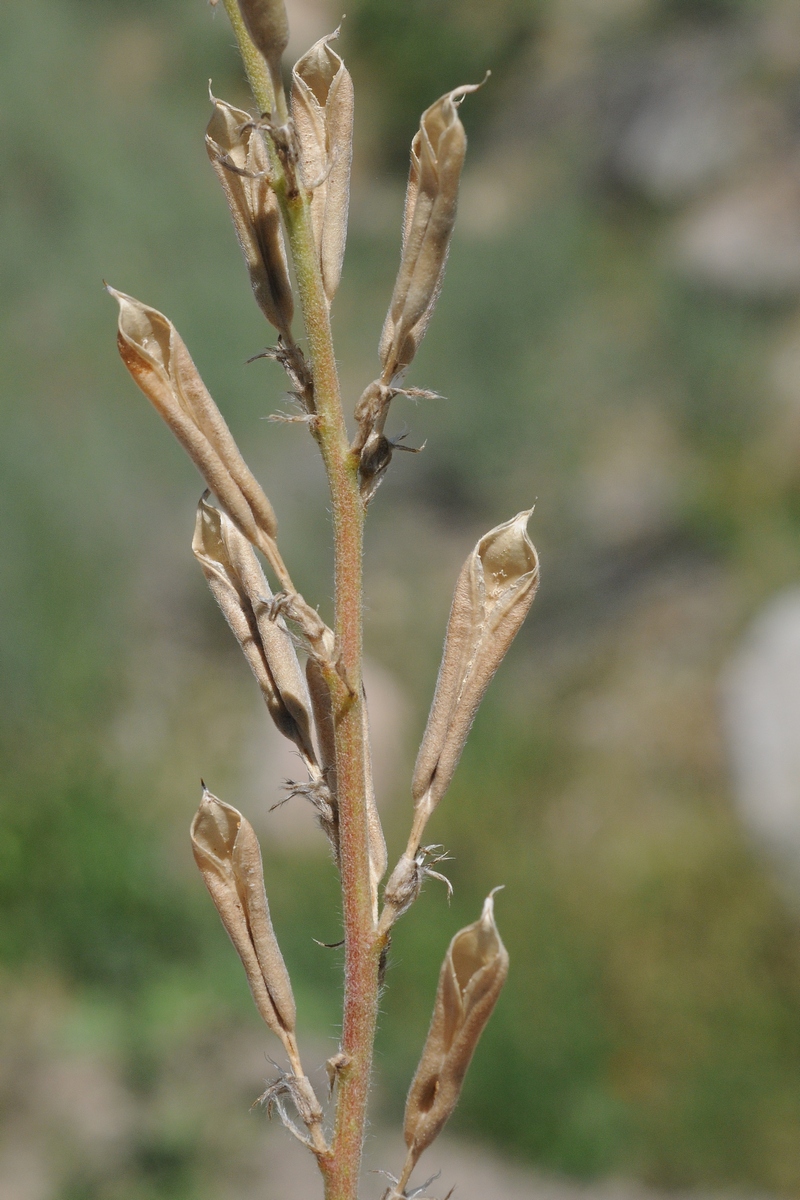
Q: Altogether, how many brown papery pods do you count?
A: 10